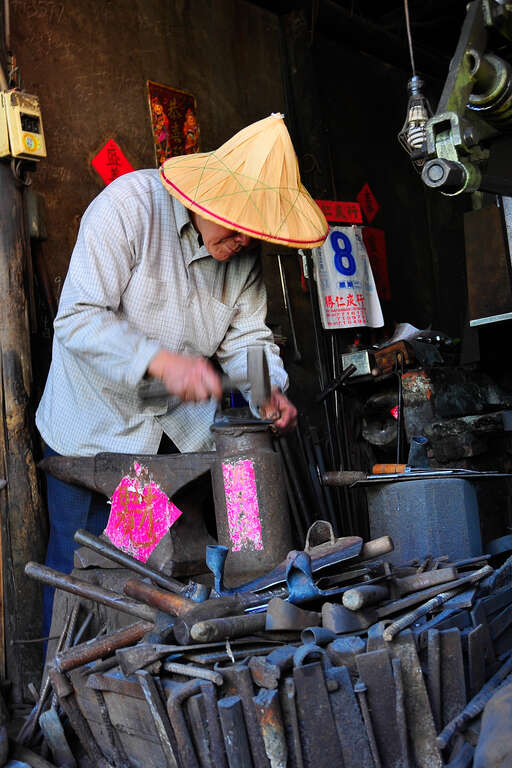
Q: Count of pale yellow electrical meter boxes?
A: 2